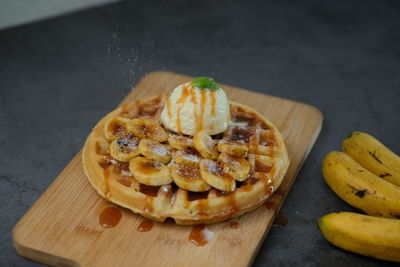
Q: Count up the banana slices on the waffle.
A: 12